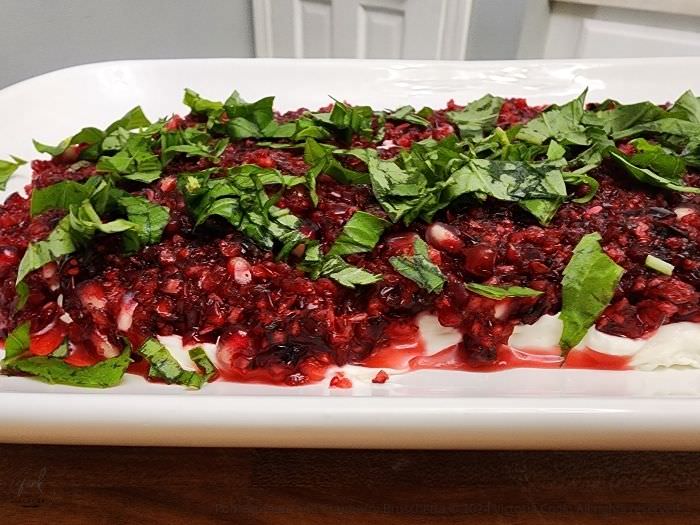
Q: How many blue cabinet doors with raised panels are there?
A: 0